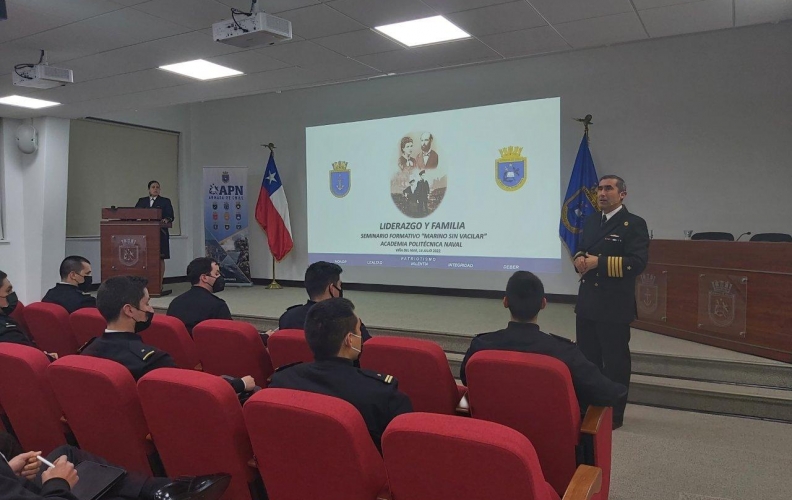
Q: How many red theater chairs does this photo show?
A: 13